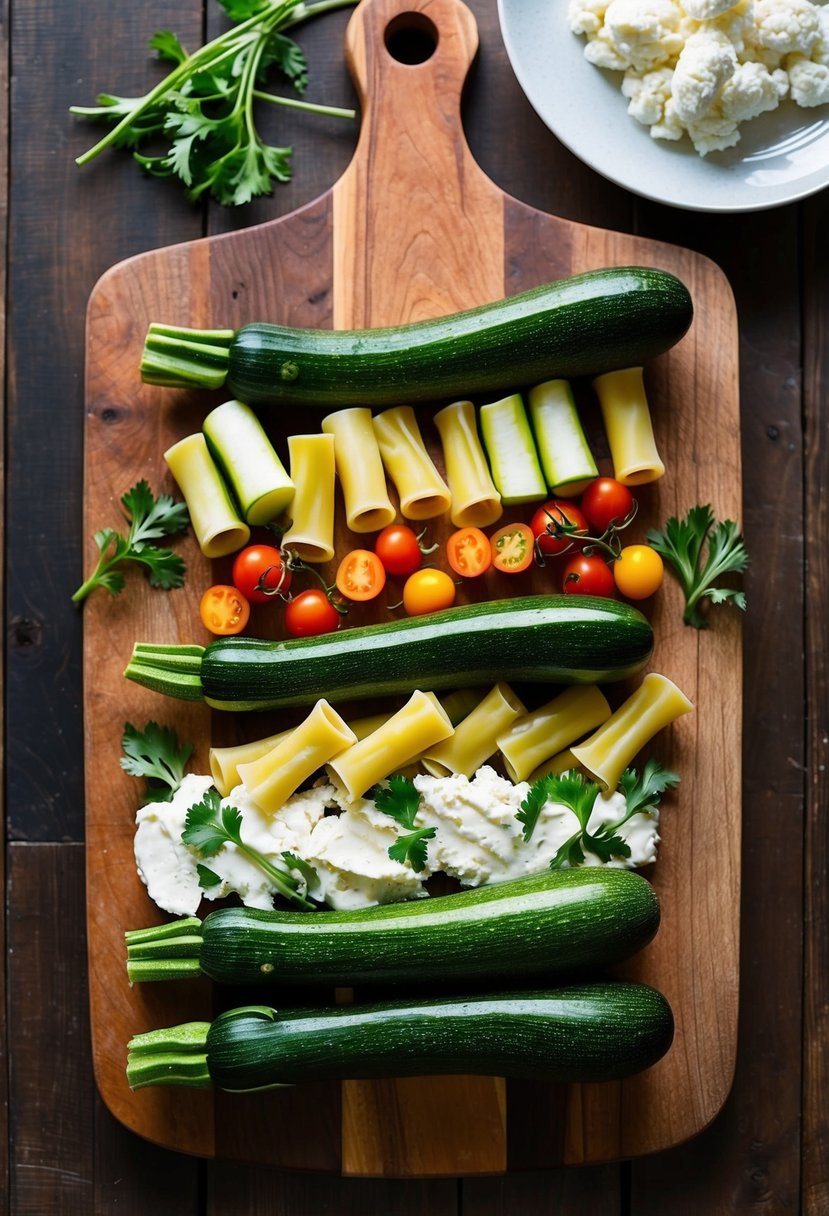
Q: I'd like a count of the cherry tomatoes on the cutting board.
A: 12